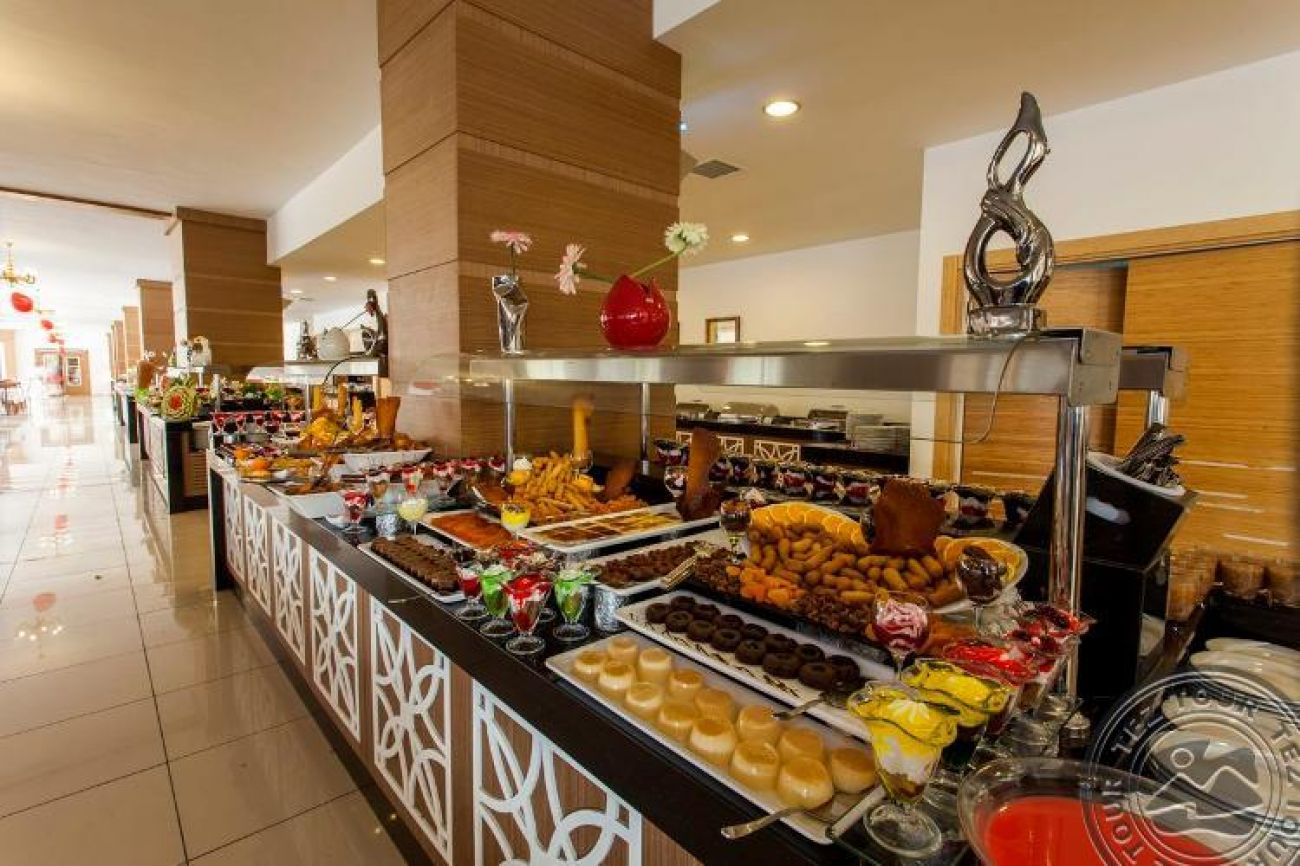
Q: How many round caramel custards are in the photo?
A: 14